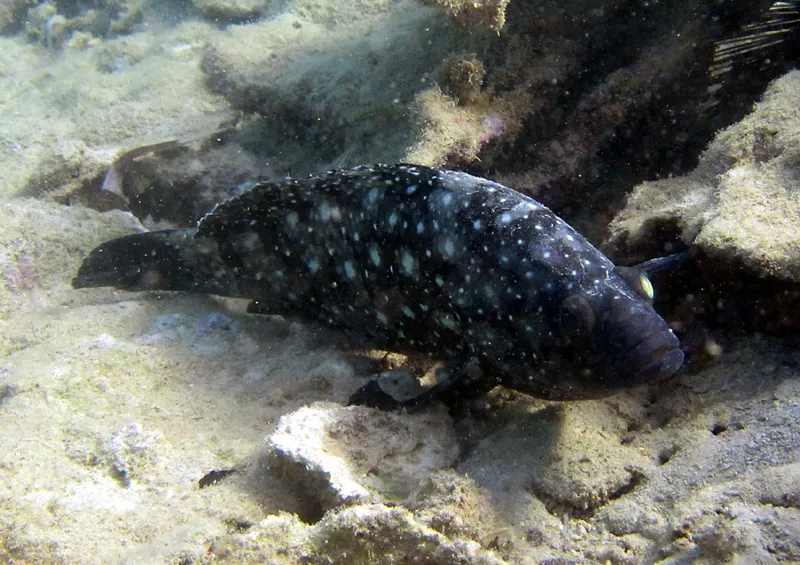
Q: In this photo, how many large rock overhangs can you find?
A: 1